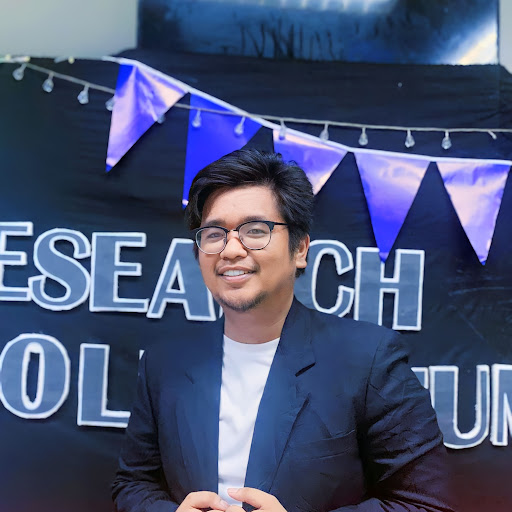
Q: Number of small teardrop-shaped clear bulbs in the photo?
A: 12